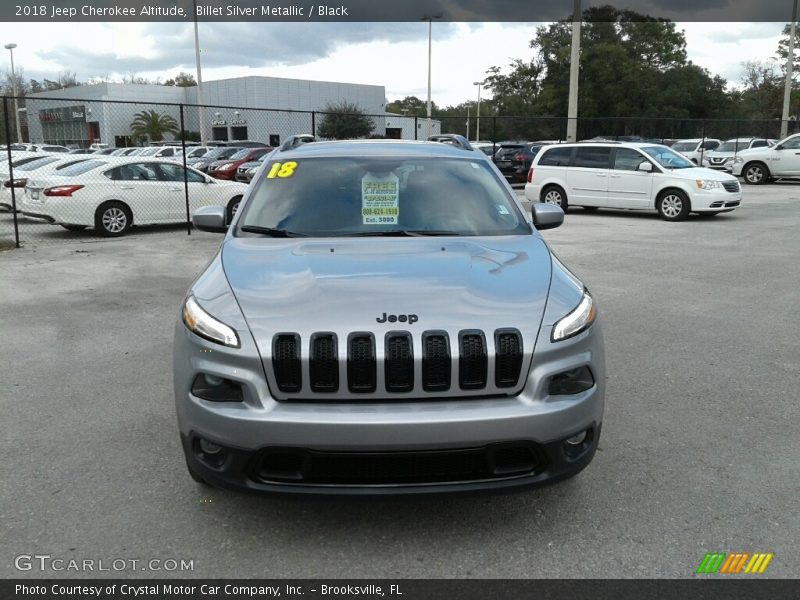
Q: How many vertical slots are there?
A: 7